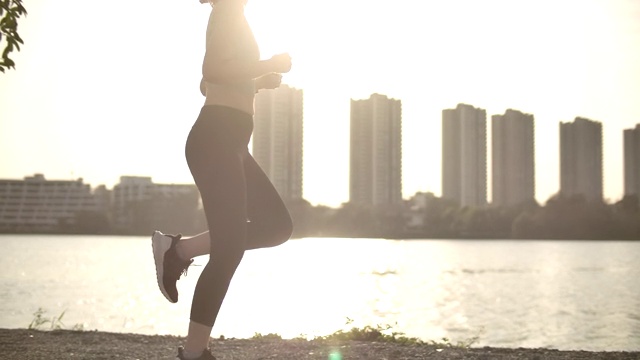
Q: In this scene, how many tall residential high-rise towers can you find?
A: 6